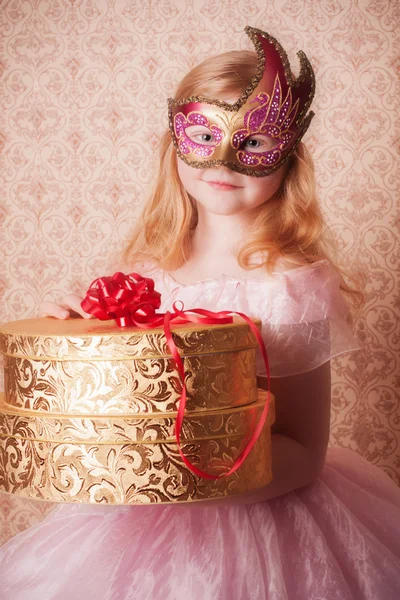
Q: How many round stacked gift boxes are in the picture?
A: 2